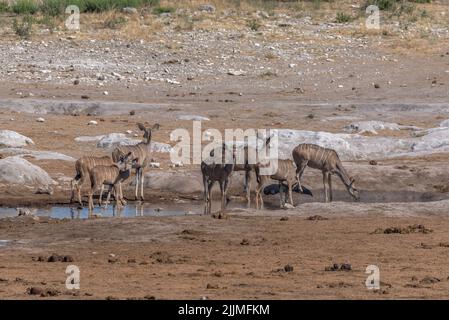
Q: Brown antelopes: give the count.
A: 7